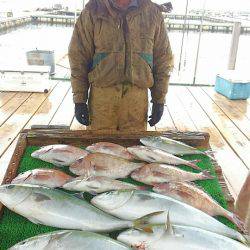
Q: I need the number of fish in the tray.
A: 13